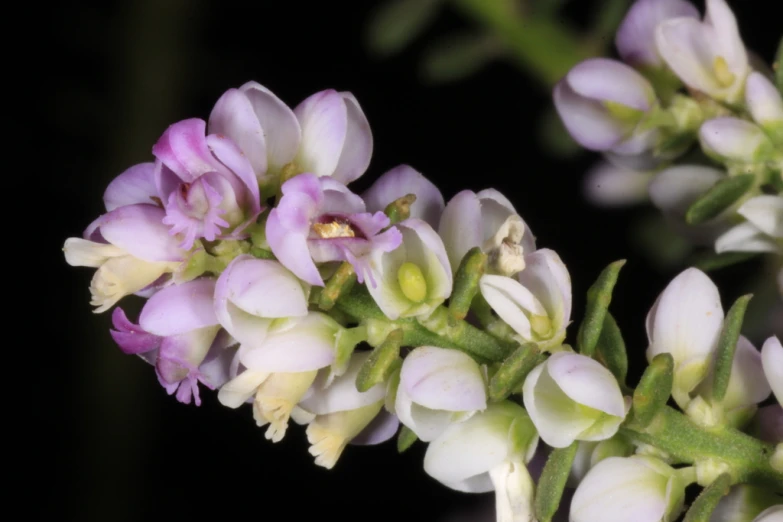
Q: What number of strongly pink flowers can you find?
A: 3